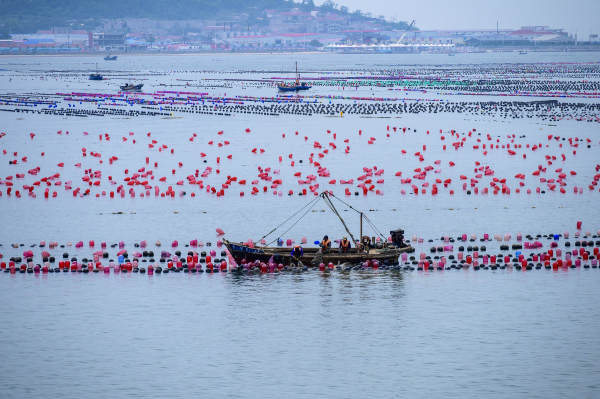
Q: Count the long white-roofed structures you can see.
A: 1